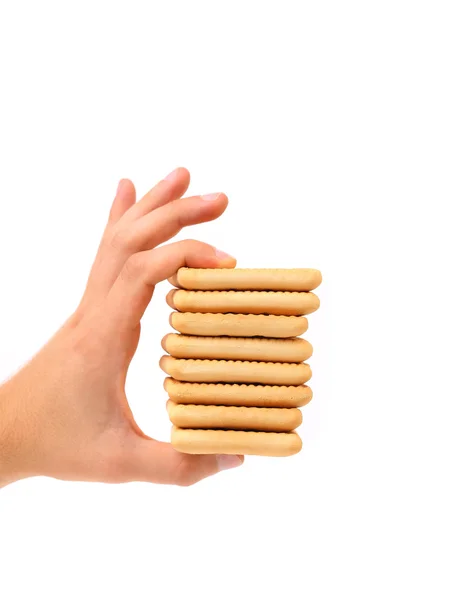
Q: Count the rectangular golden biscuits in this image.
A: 8